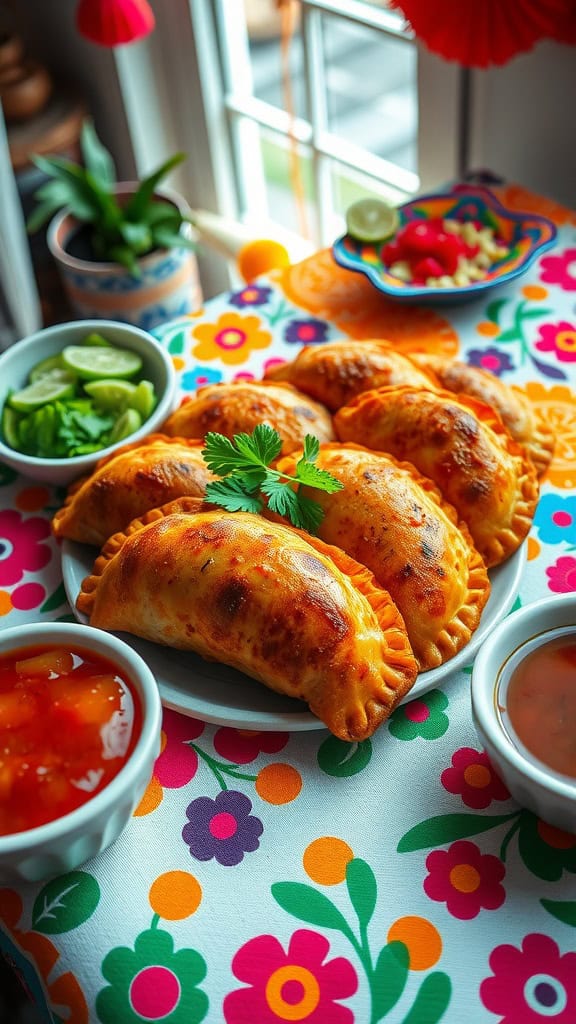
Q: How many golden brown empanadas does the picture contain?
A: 7